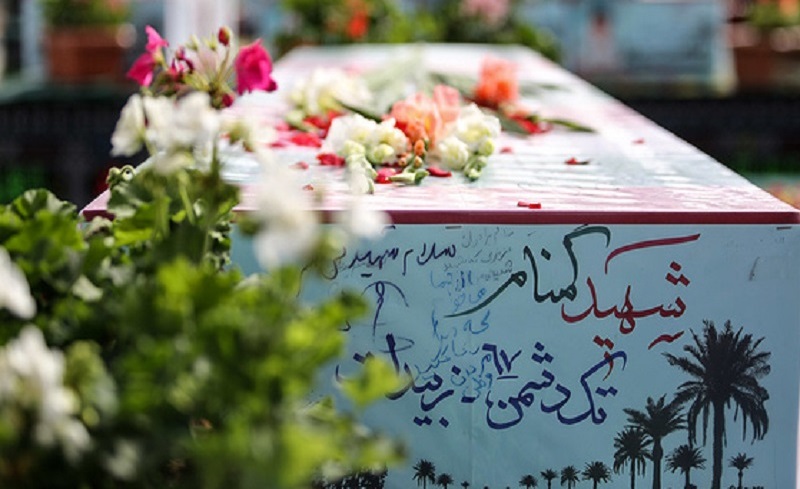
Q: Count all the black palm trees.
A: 12